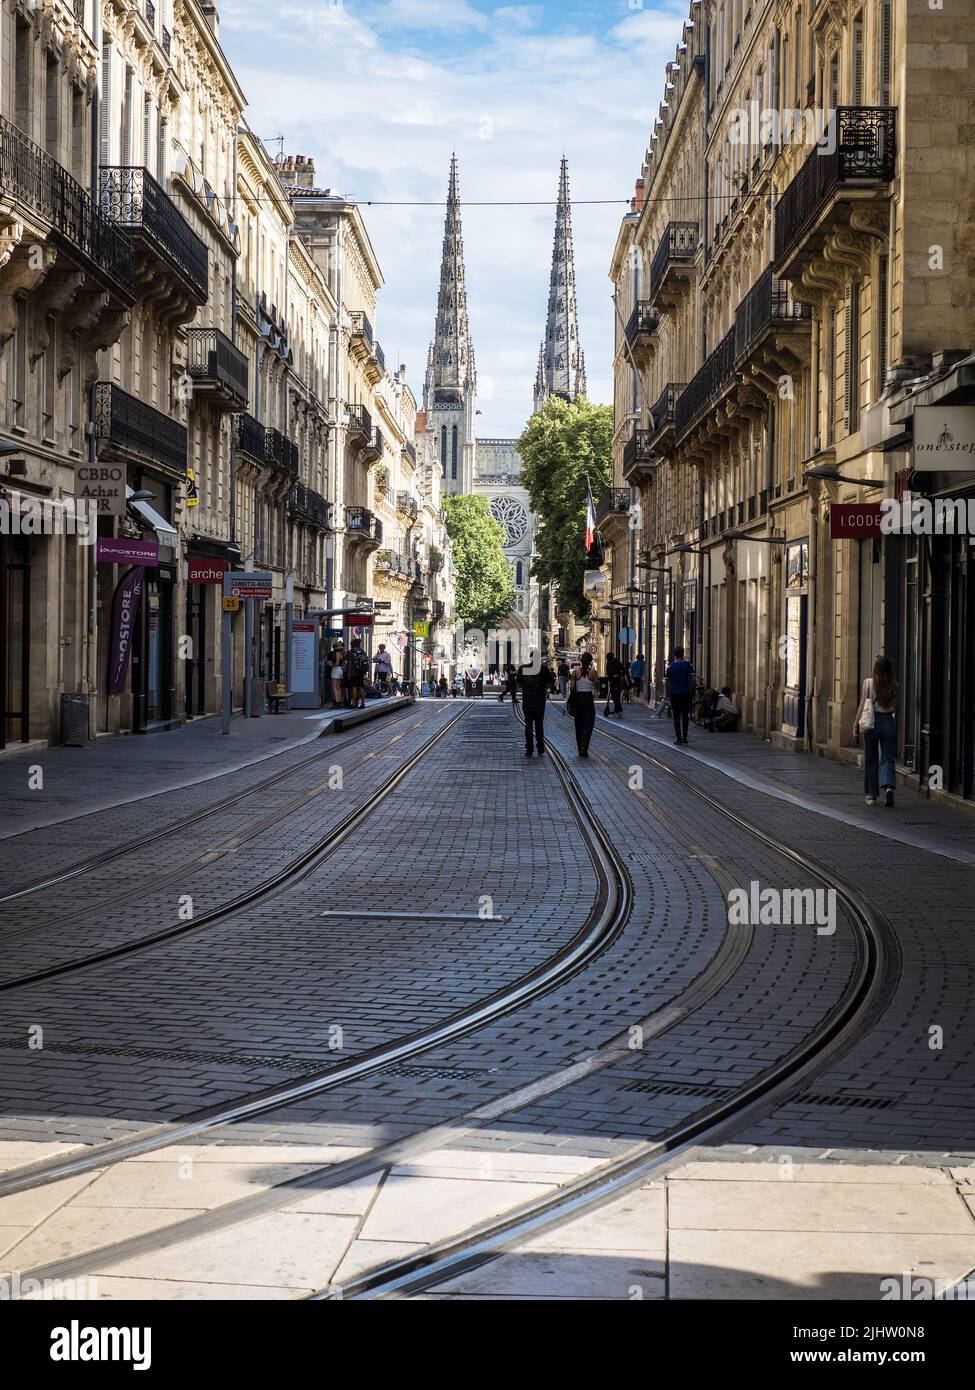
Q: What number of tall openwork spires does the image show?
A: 2